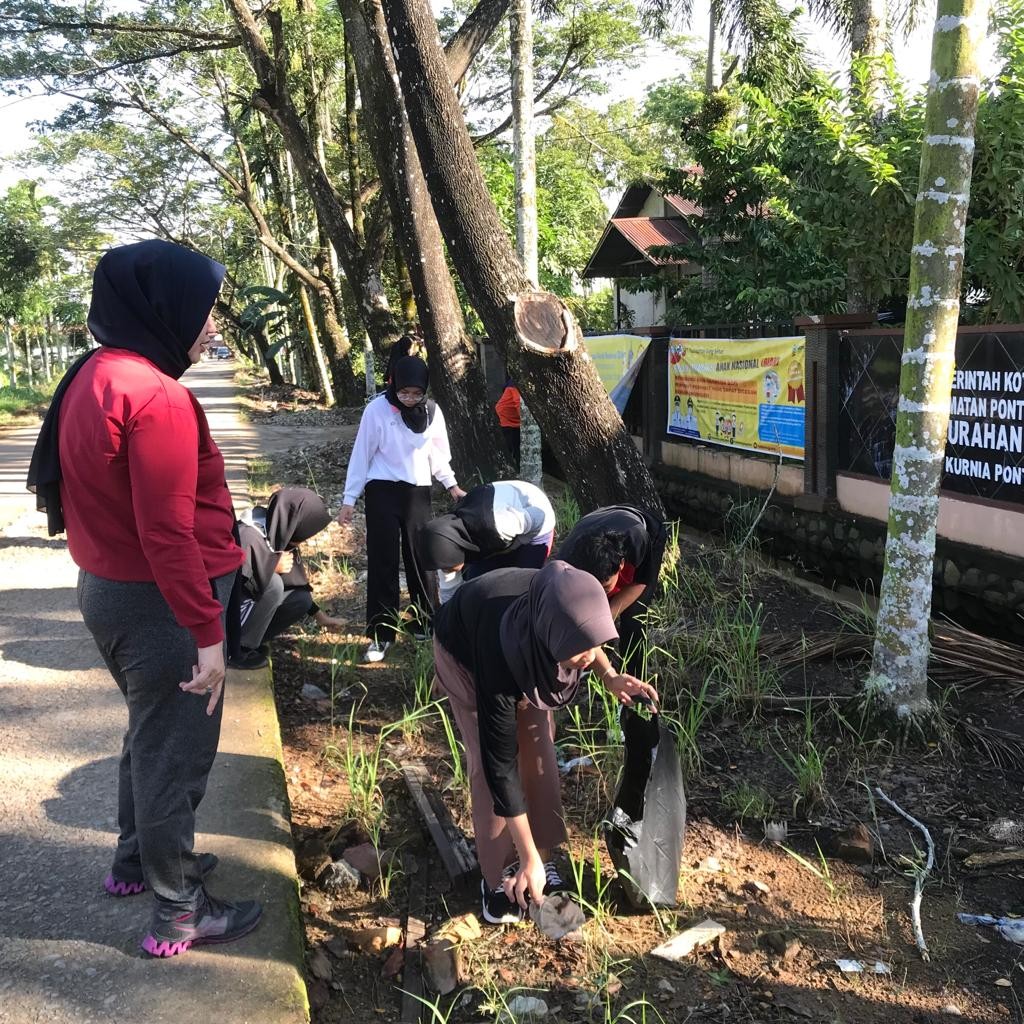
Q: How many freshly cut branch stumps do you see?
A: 1